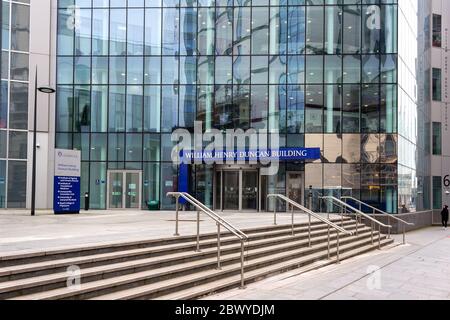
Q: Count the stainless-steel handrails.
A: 4